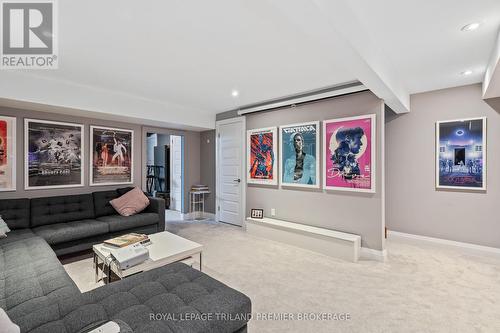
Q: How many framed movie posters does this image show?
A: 7